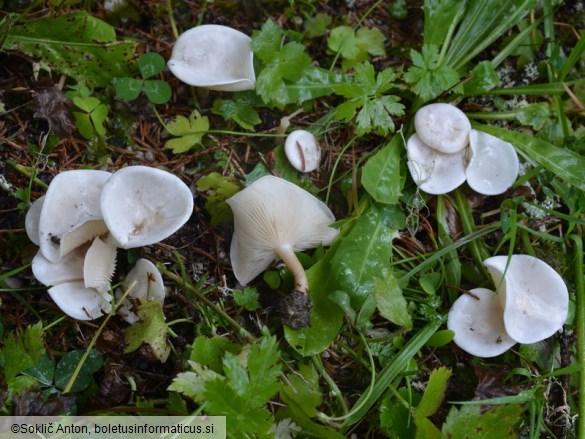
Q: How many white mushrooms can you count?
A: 13